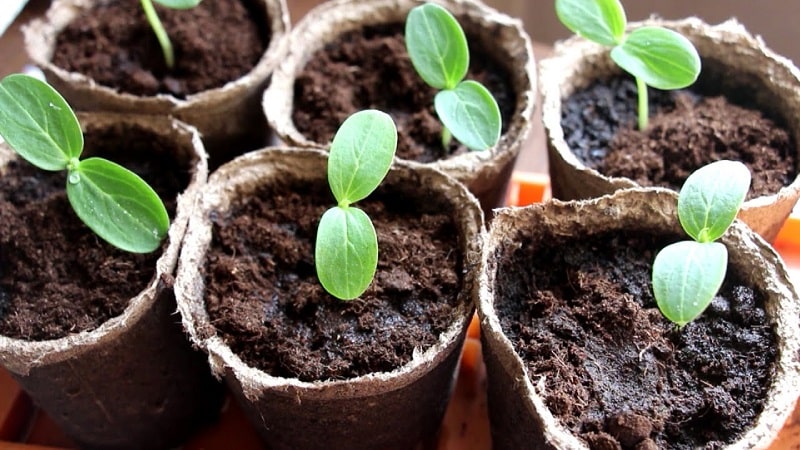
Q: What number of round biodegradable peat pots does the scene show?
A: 6